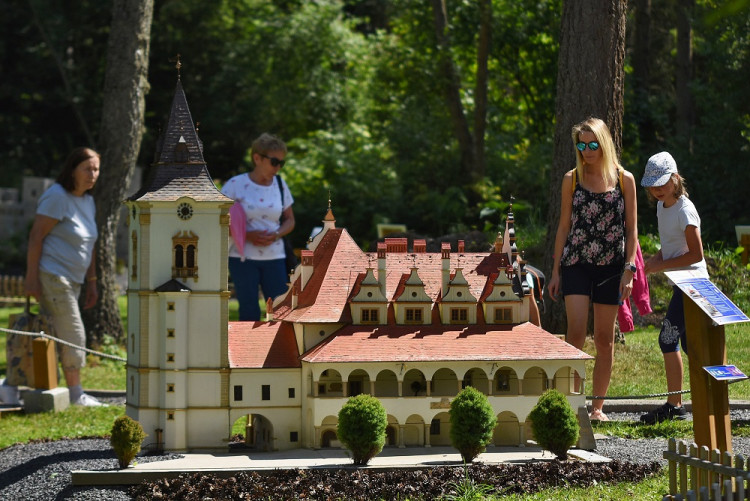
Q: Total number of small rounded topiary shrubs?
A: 4